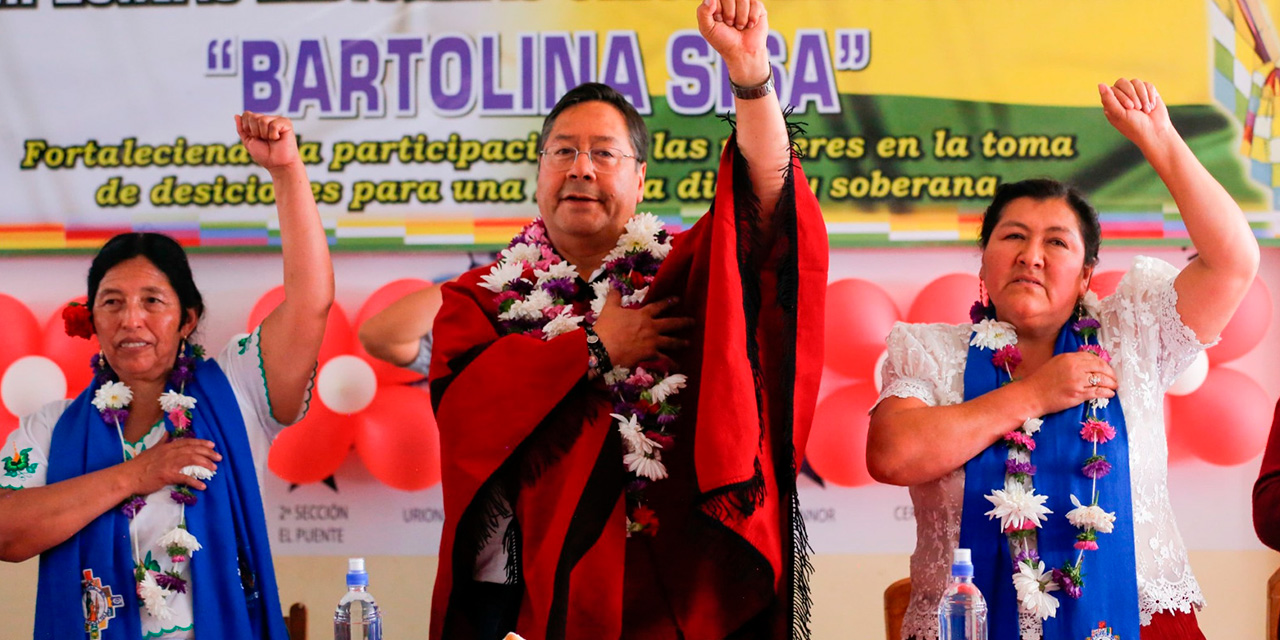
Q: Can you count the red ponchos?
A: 1